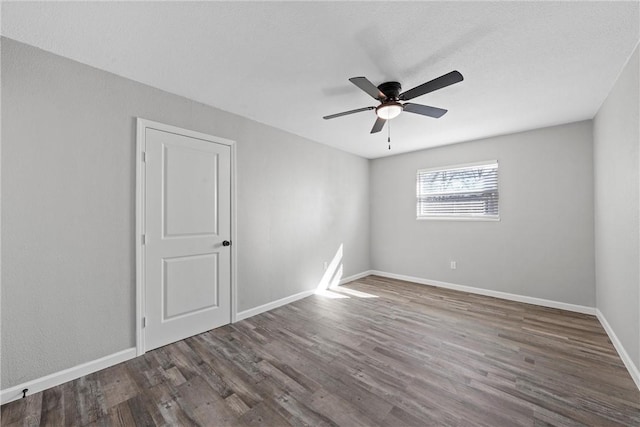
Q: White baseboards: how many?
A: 4